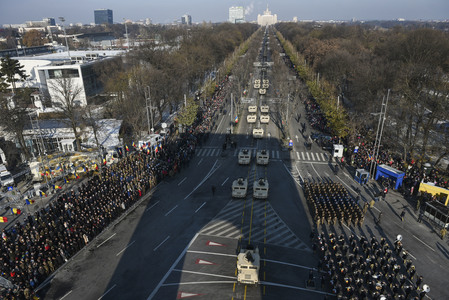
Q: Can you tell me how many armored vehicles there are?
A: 15